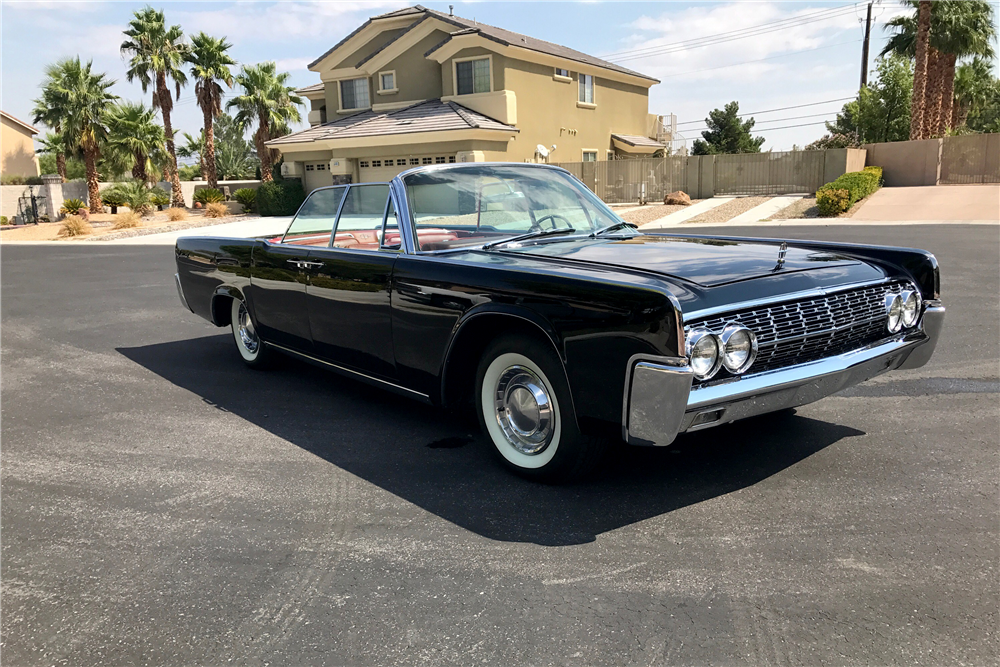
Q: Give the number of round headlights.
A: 4